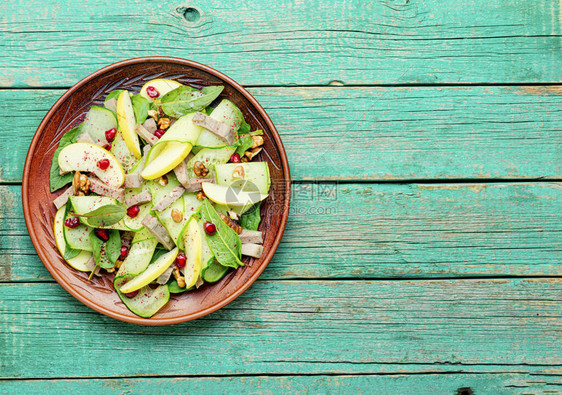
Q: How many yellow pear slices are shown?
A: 8